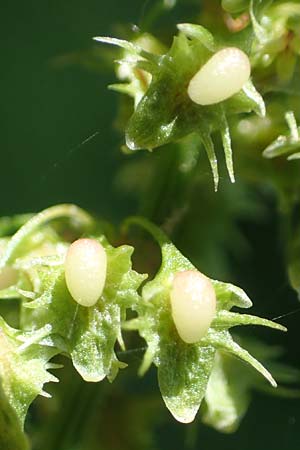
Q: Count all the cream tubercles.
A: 3